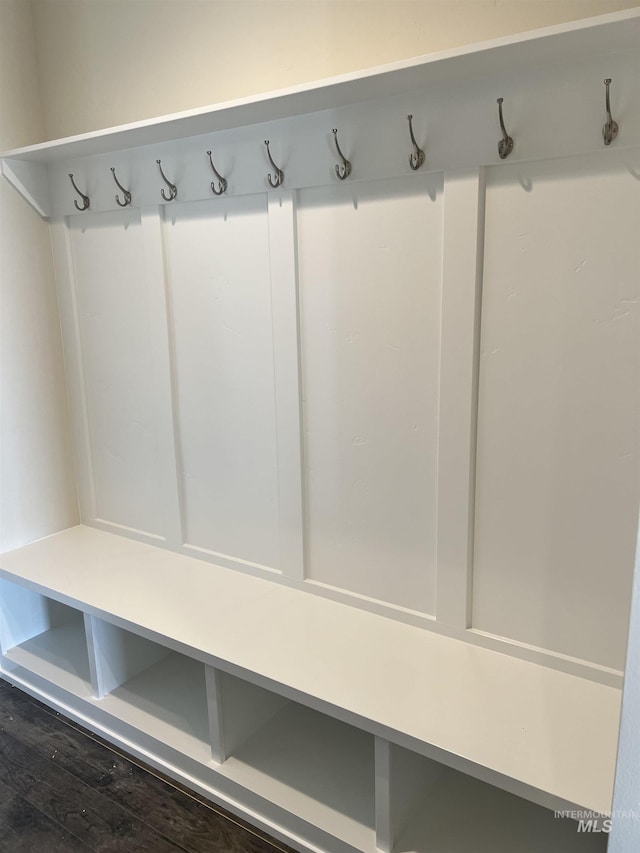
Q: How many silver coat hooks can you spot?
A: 9